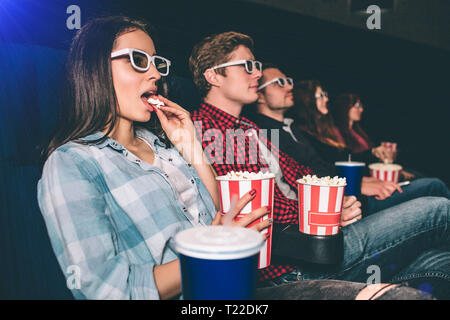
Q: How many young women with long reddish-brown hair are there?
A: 2